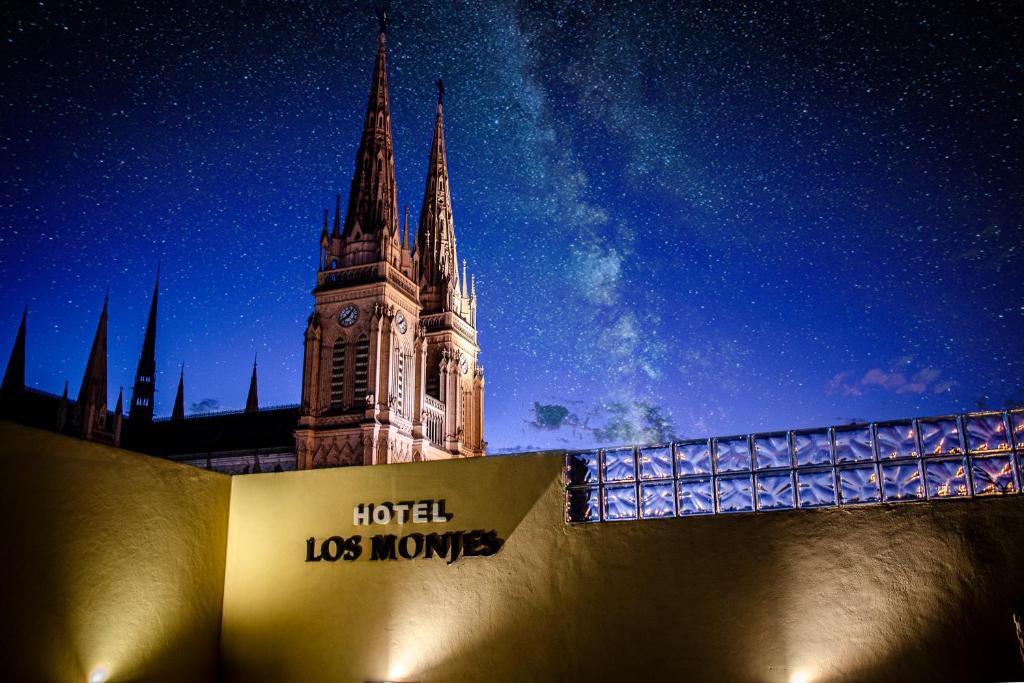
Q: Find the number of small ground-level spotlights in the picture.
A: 3